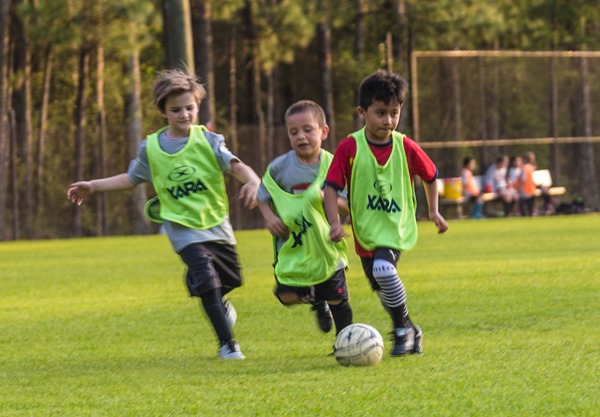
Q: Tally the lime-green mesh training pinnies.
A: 3